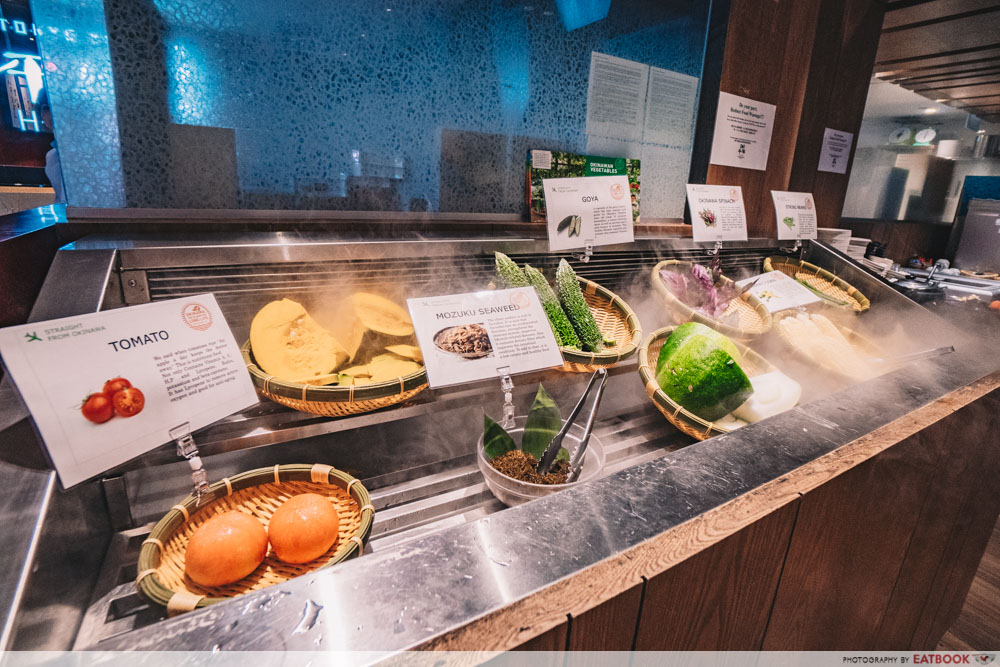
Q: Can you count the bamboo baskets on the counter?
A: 7